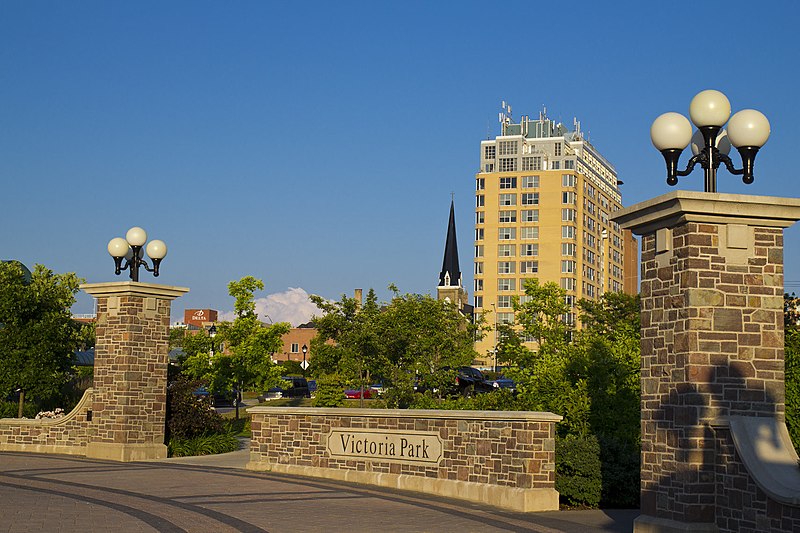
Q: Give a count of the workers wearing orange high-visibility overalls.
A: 0